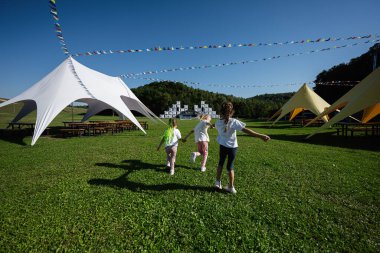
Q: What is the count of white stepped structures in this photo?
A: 2